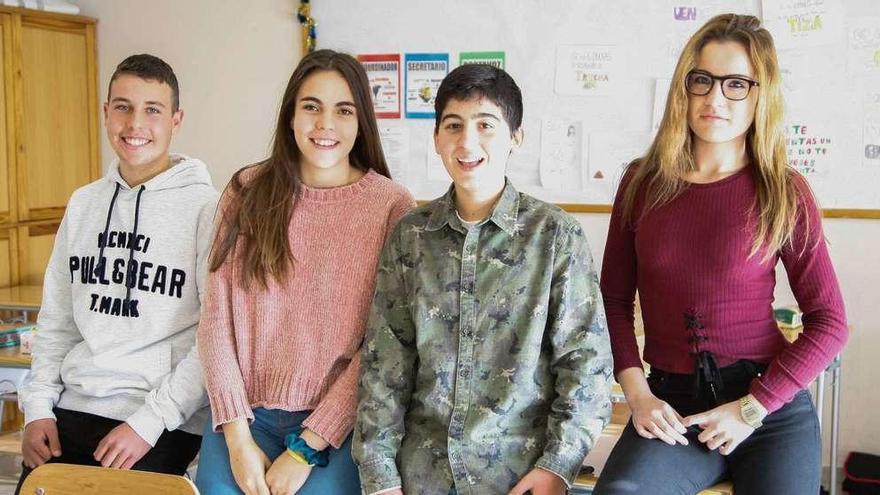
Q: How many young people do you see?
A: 4